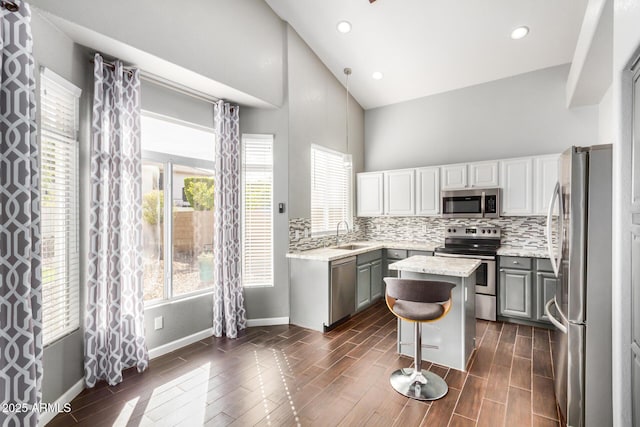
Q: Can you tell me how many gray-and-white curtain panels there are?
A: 3